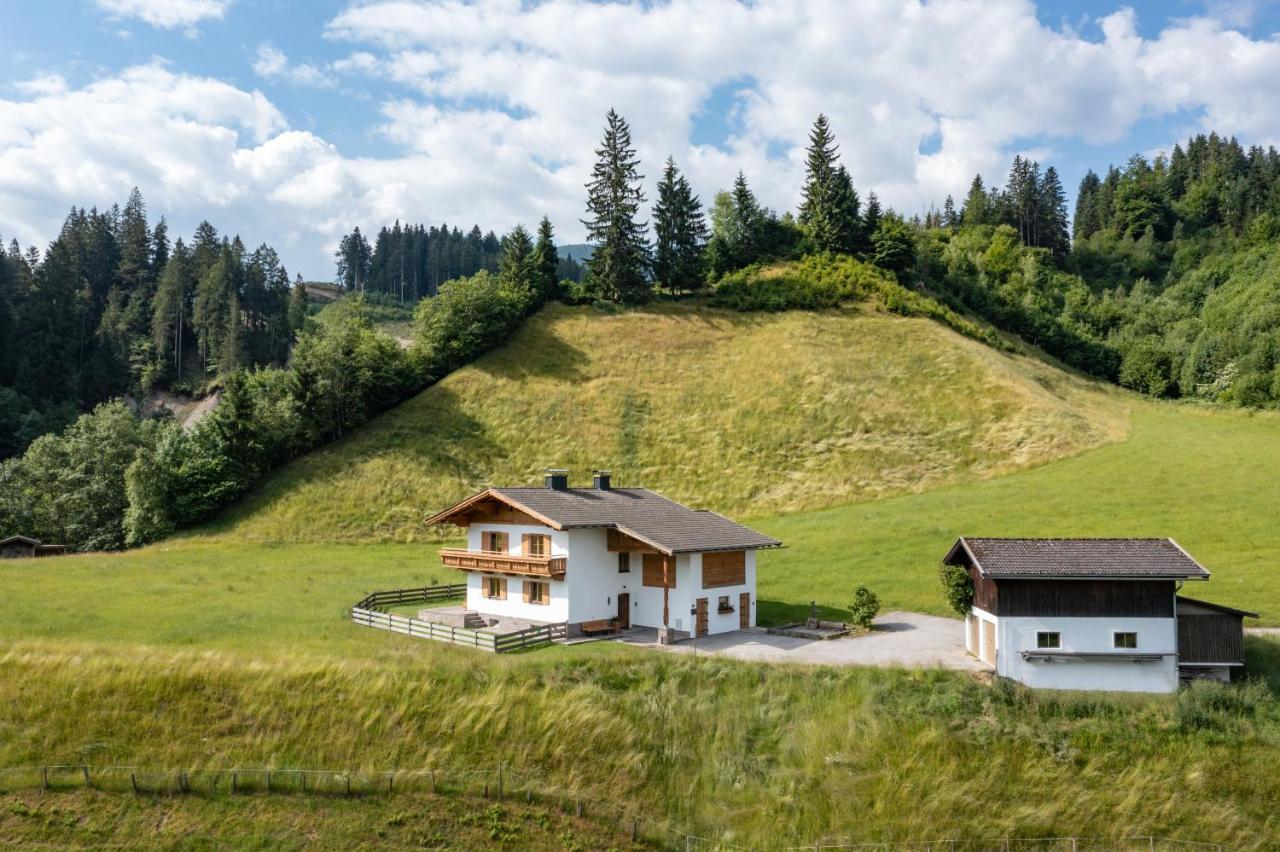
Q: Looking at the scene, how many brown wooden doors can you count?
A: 3